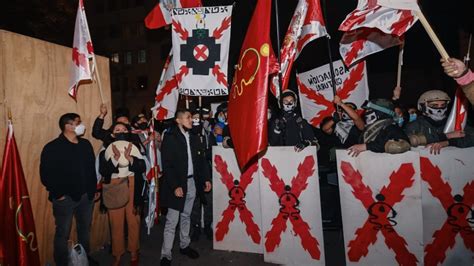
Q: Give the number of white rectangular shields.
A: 4